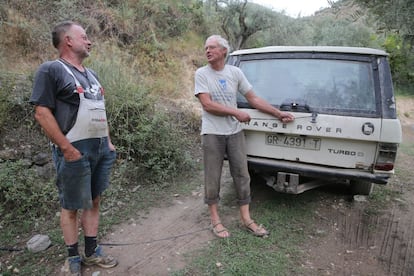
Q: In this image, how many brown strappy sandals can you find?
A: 2